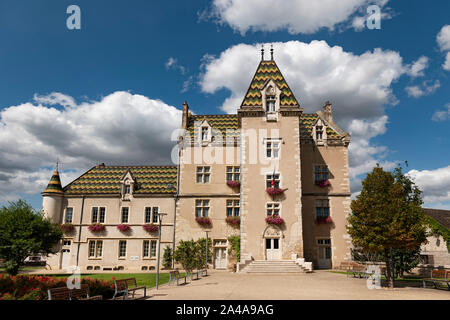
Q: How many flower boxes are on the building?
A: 11